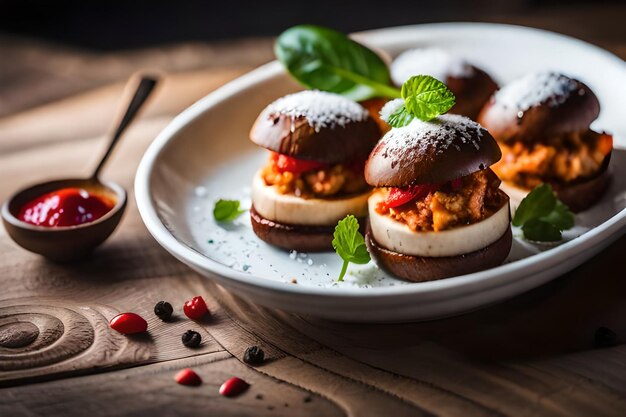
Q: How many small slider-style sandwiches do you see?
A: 4